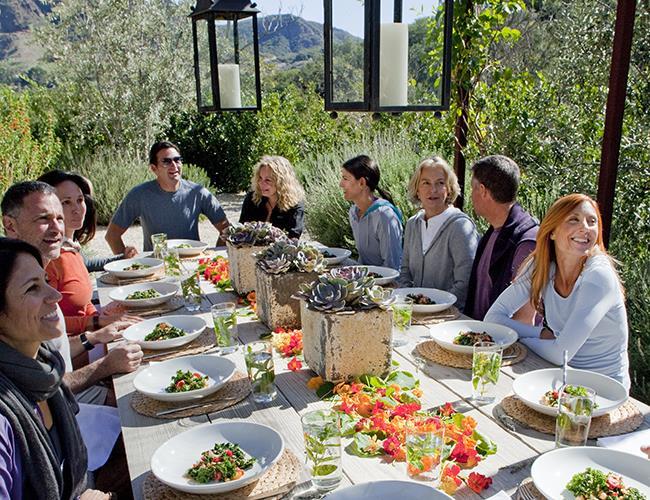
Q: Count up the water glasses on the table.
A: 10